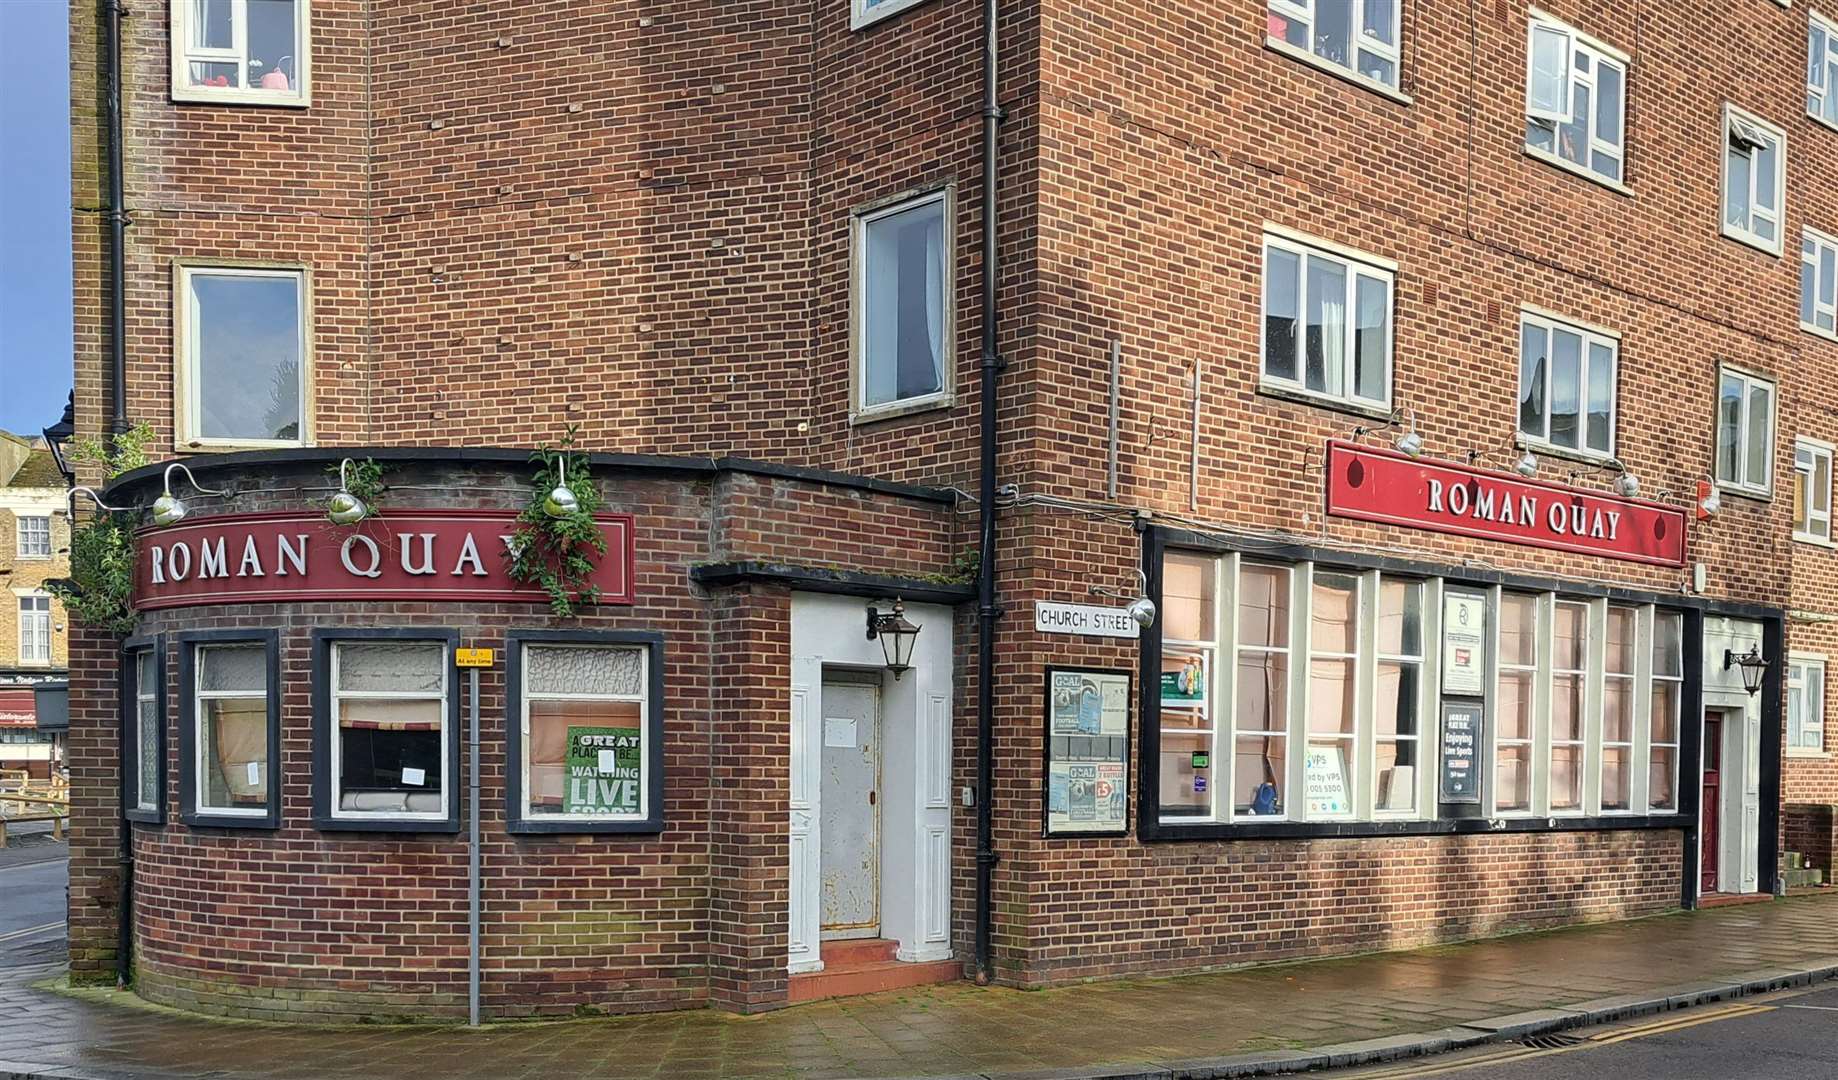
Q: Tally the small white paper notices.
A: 4